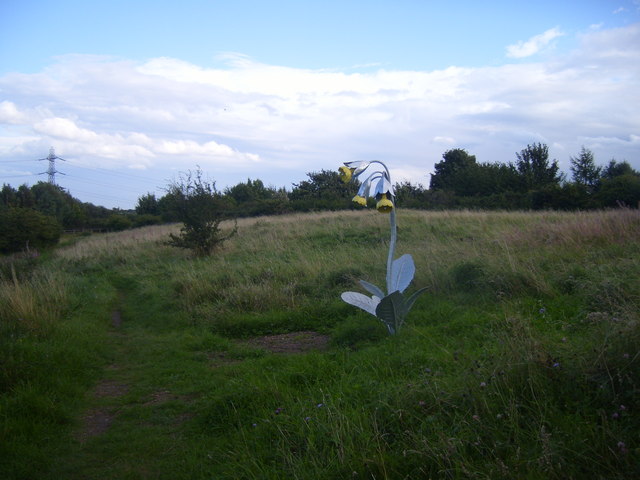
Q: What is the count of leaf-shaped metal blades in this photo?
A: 5